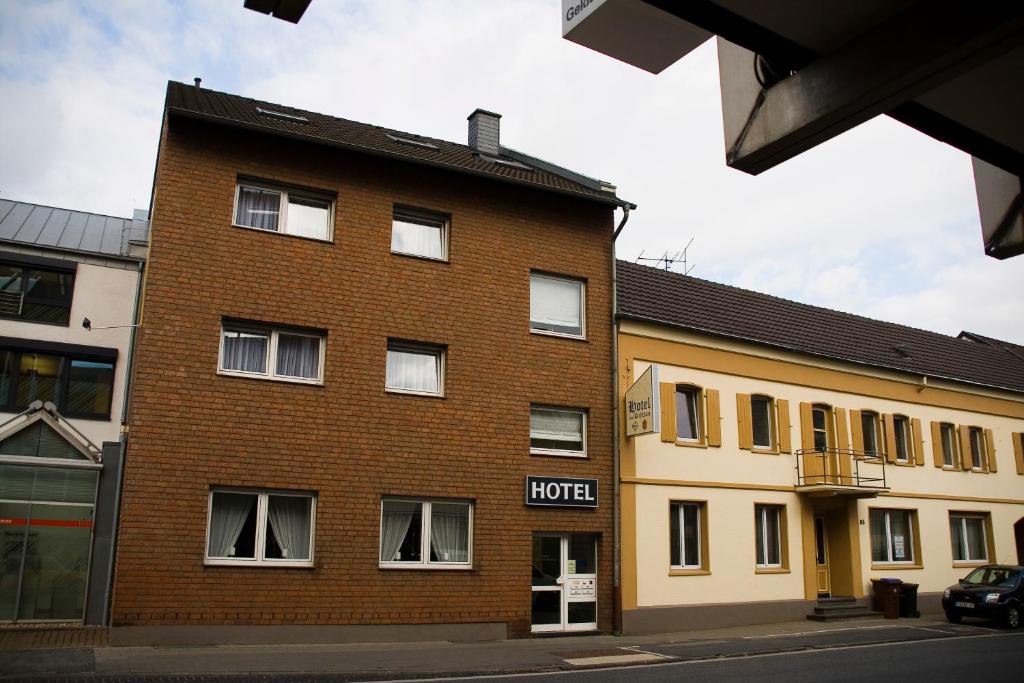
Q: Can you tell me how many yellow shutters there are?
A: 13